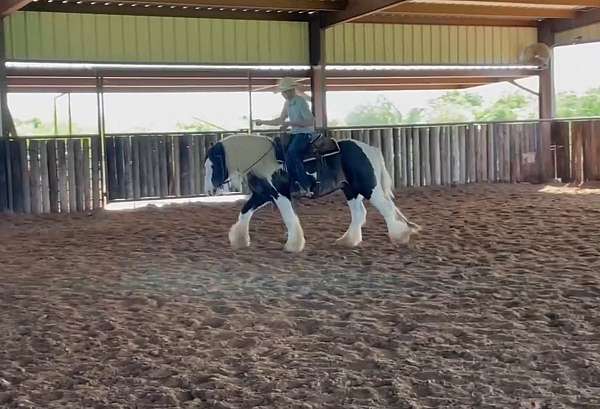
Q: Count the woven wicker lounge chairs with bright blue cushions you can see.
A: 0